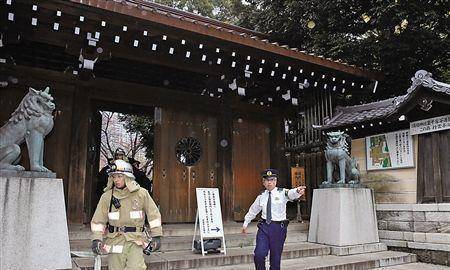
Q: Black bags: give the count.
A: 1